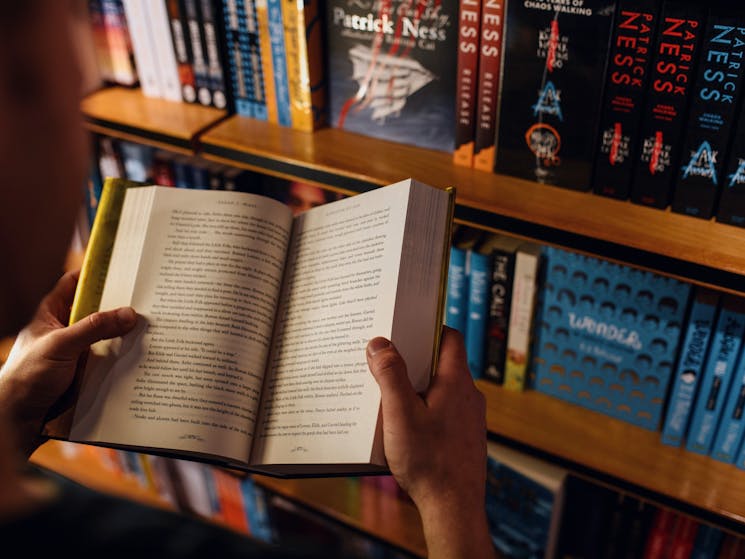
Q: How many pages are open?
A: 2